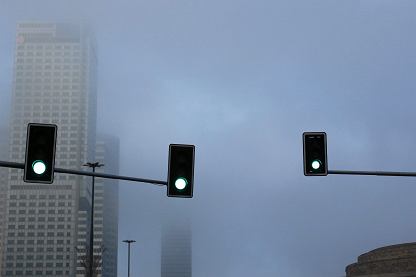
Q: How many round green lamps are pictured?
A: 3